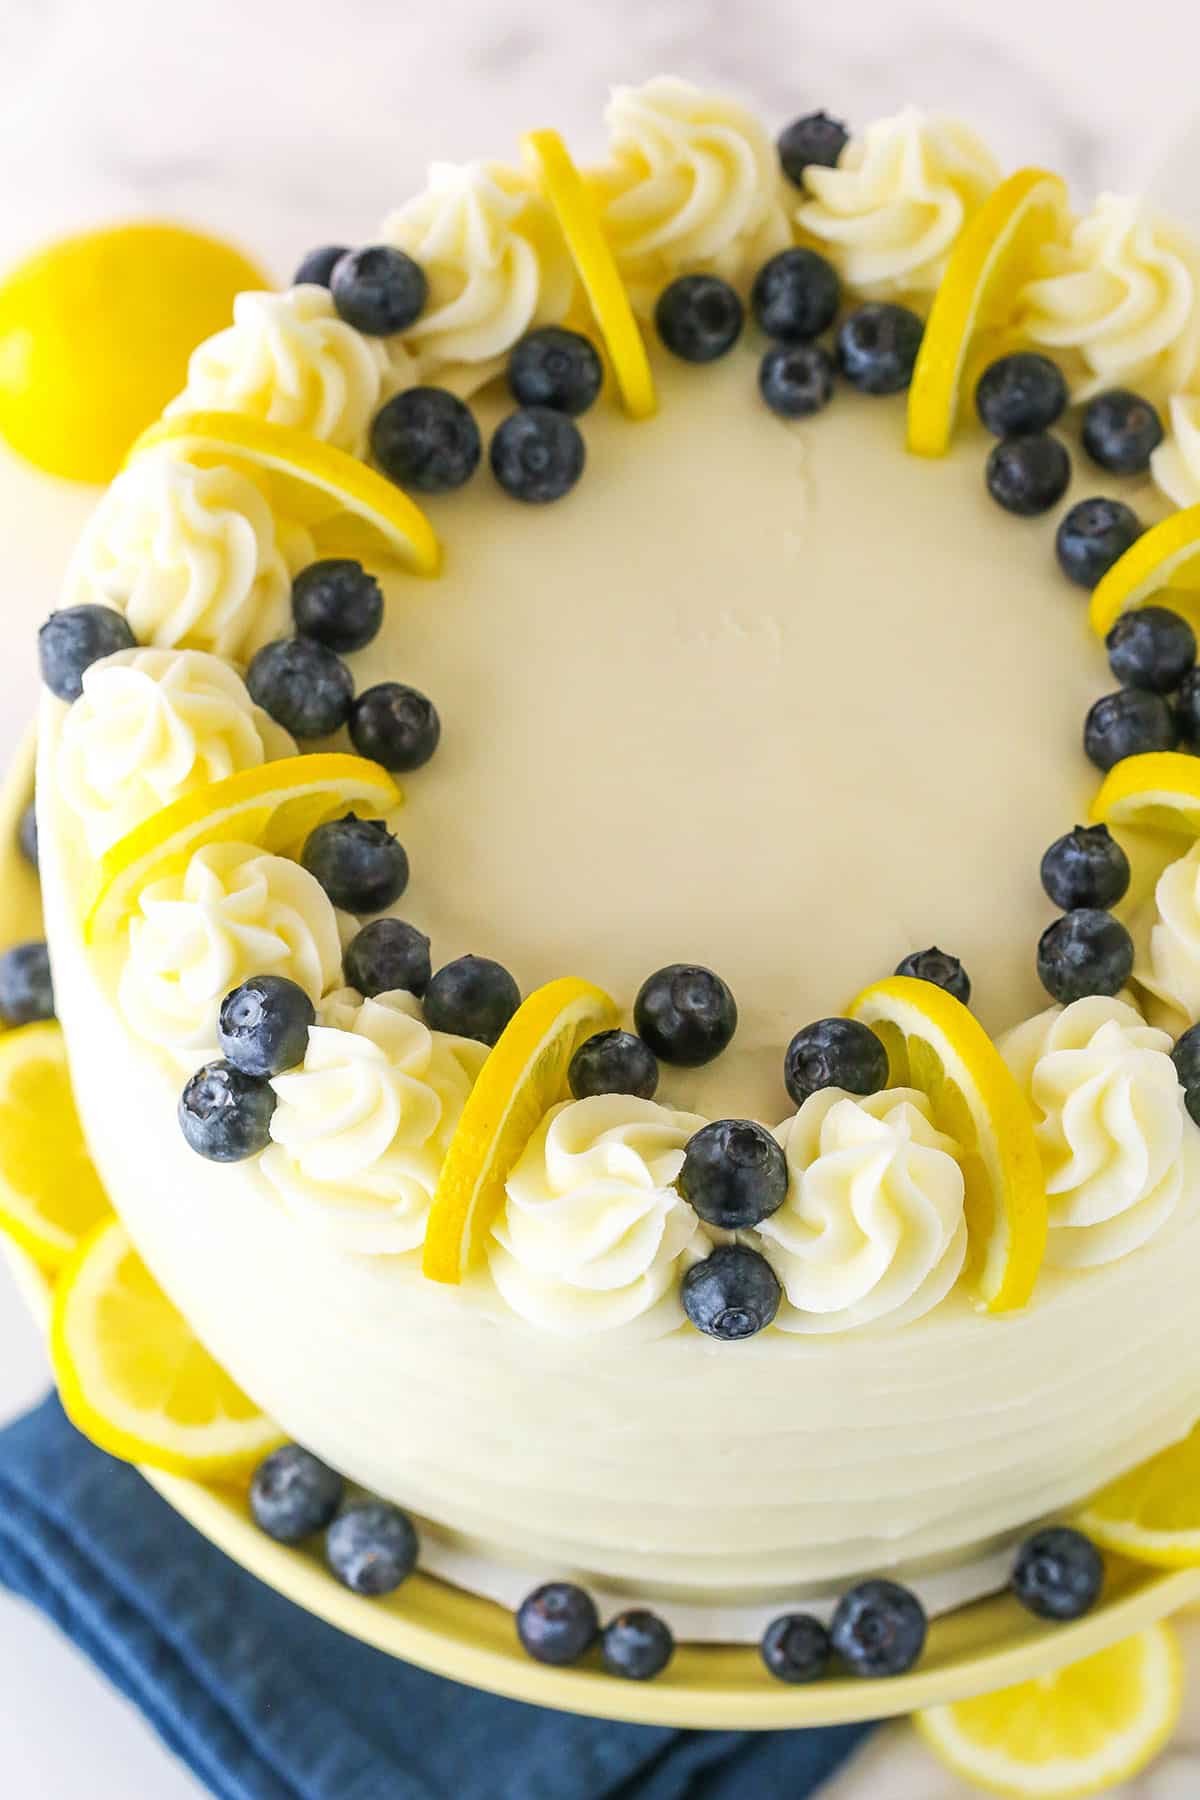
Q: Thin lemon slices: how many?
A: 12